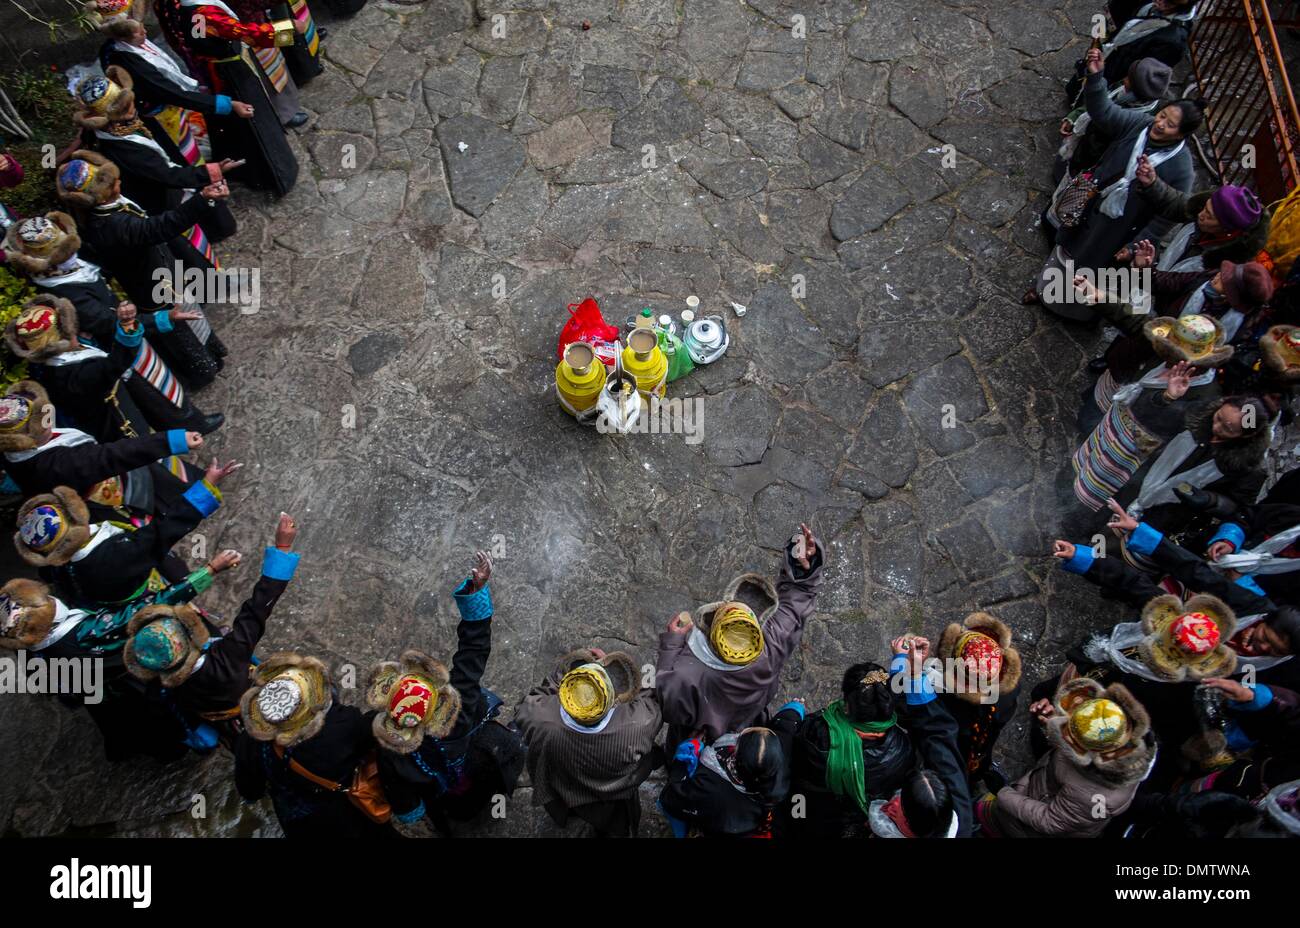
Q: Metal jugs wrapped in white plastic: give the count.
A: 1